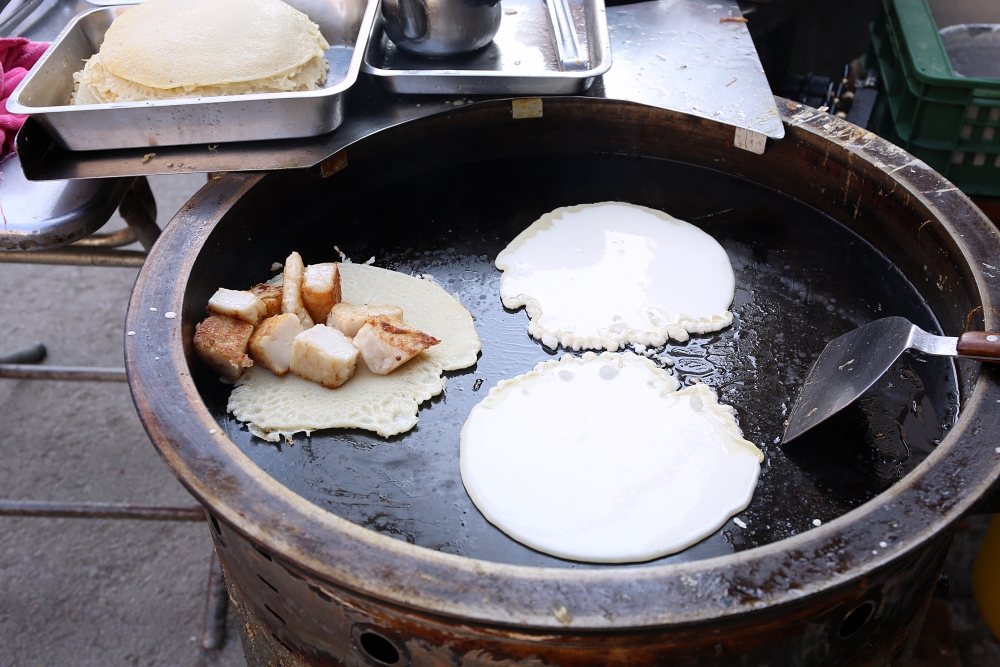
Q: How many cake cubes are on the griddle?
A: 9